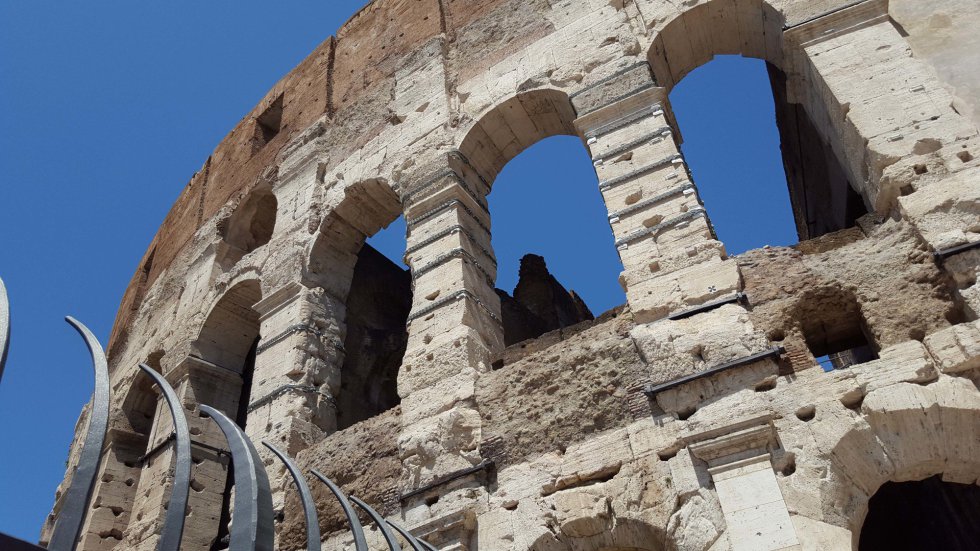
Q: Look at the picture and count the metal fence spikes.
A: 9